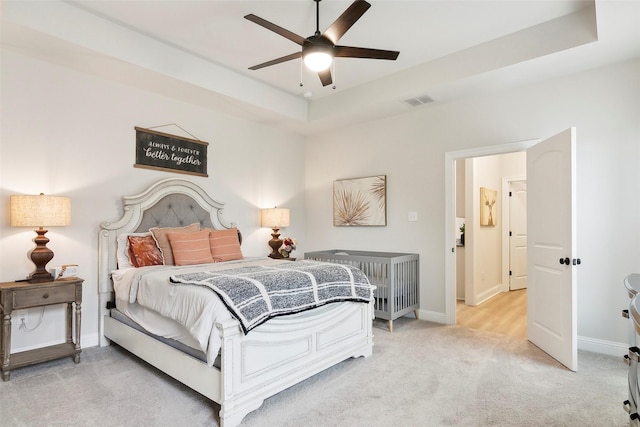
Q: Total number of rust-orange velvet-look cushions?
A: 1